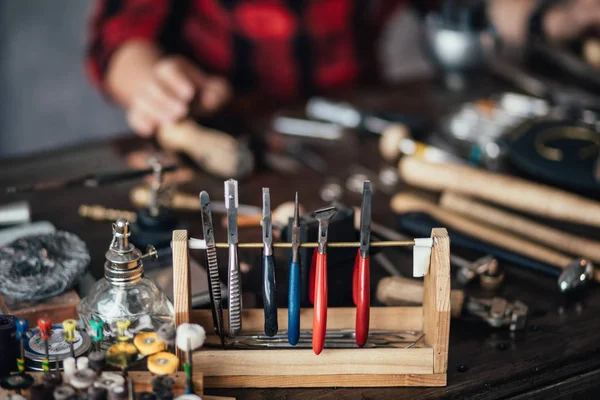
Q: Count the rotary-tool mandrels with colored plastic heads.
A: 5